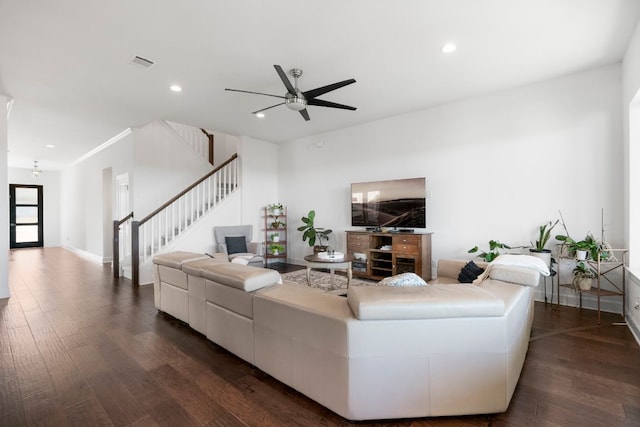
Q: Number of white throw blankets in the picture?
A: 1